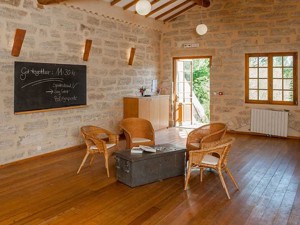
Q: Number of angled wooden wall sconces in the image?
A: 3